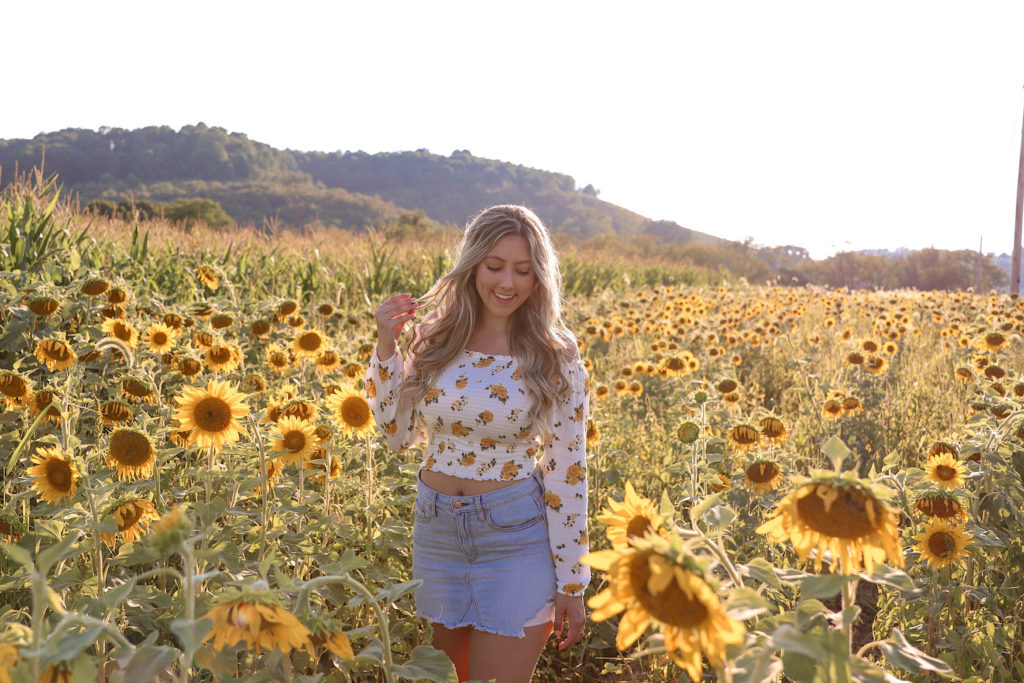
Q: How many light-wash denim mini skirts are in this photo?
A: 1